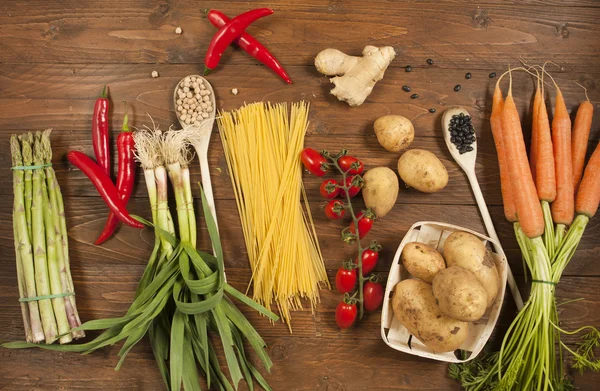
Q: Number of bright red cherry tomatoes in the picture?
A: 10